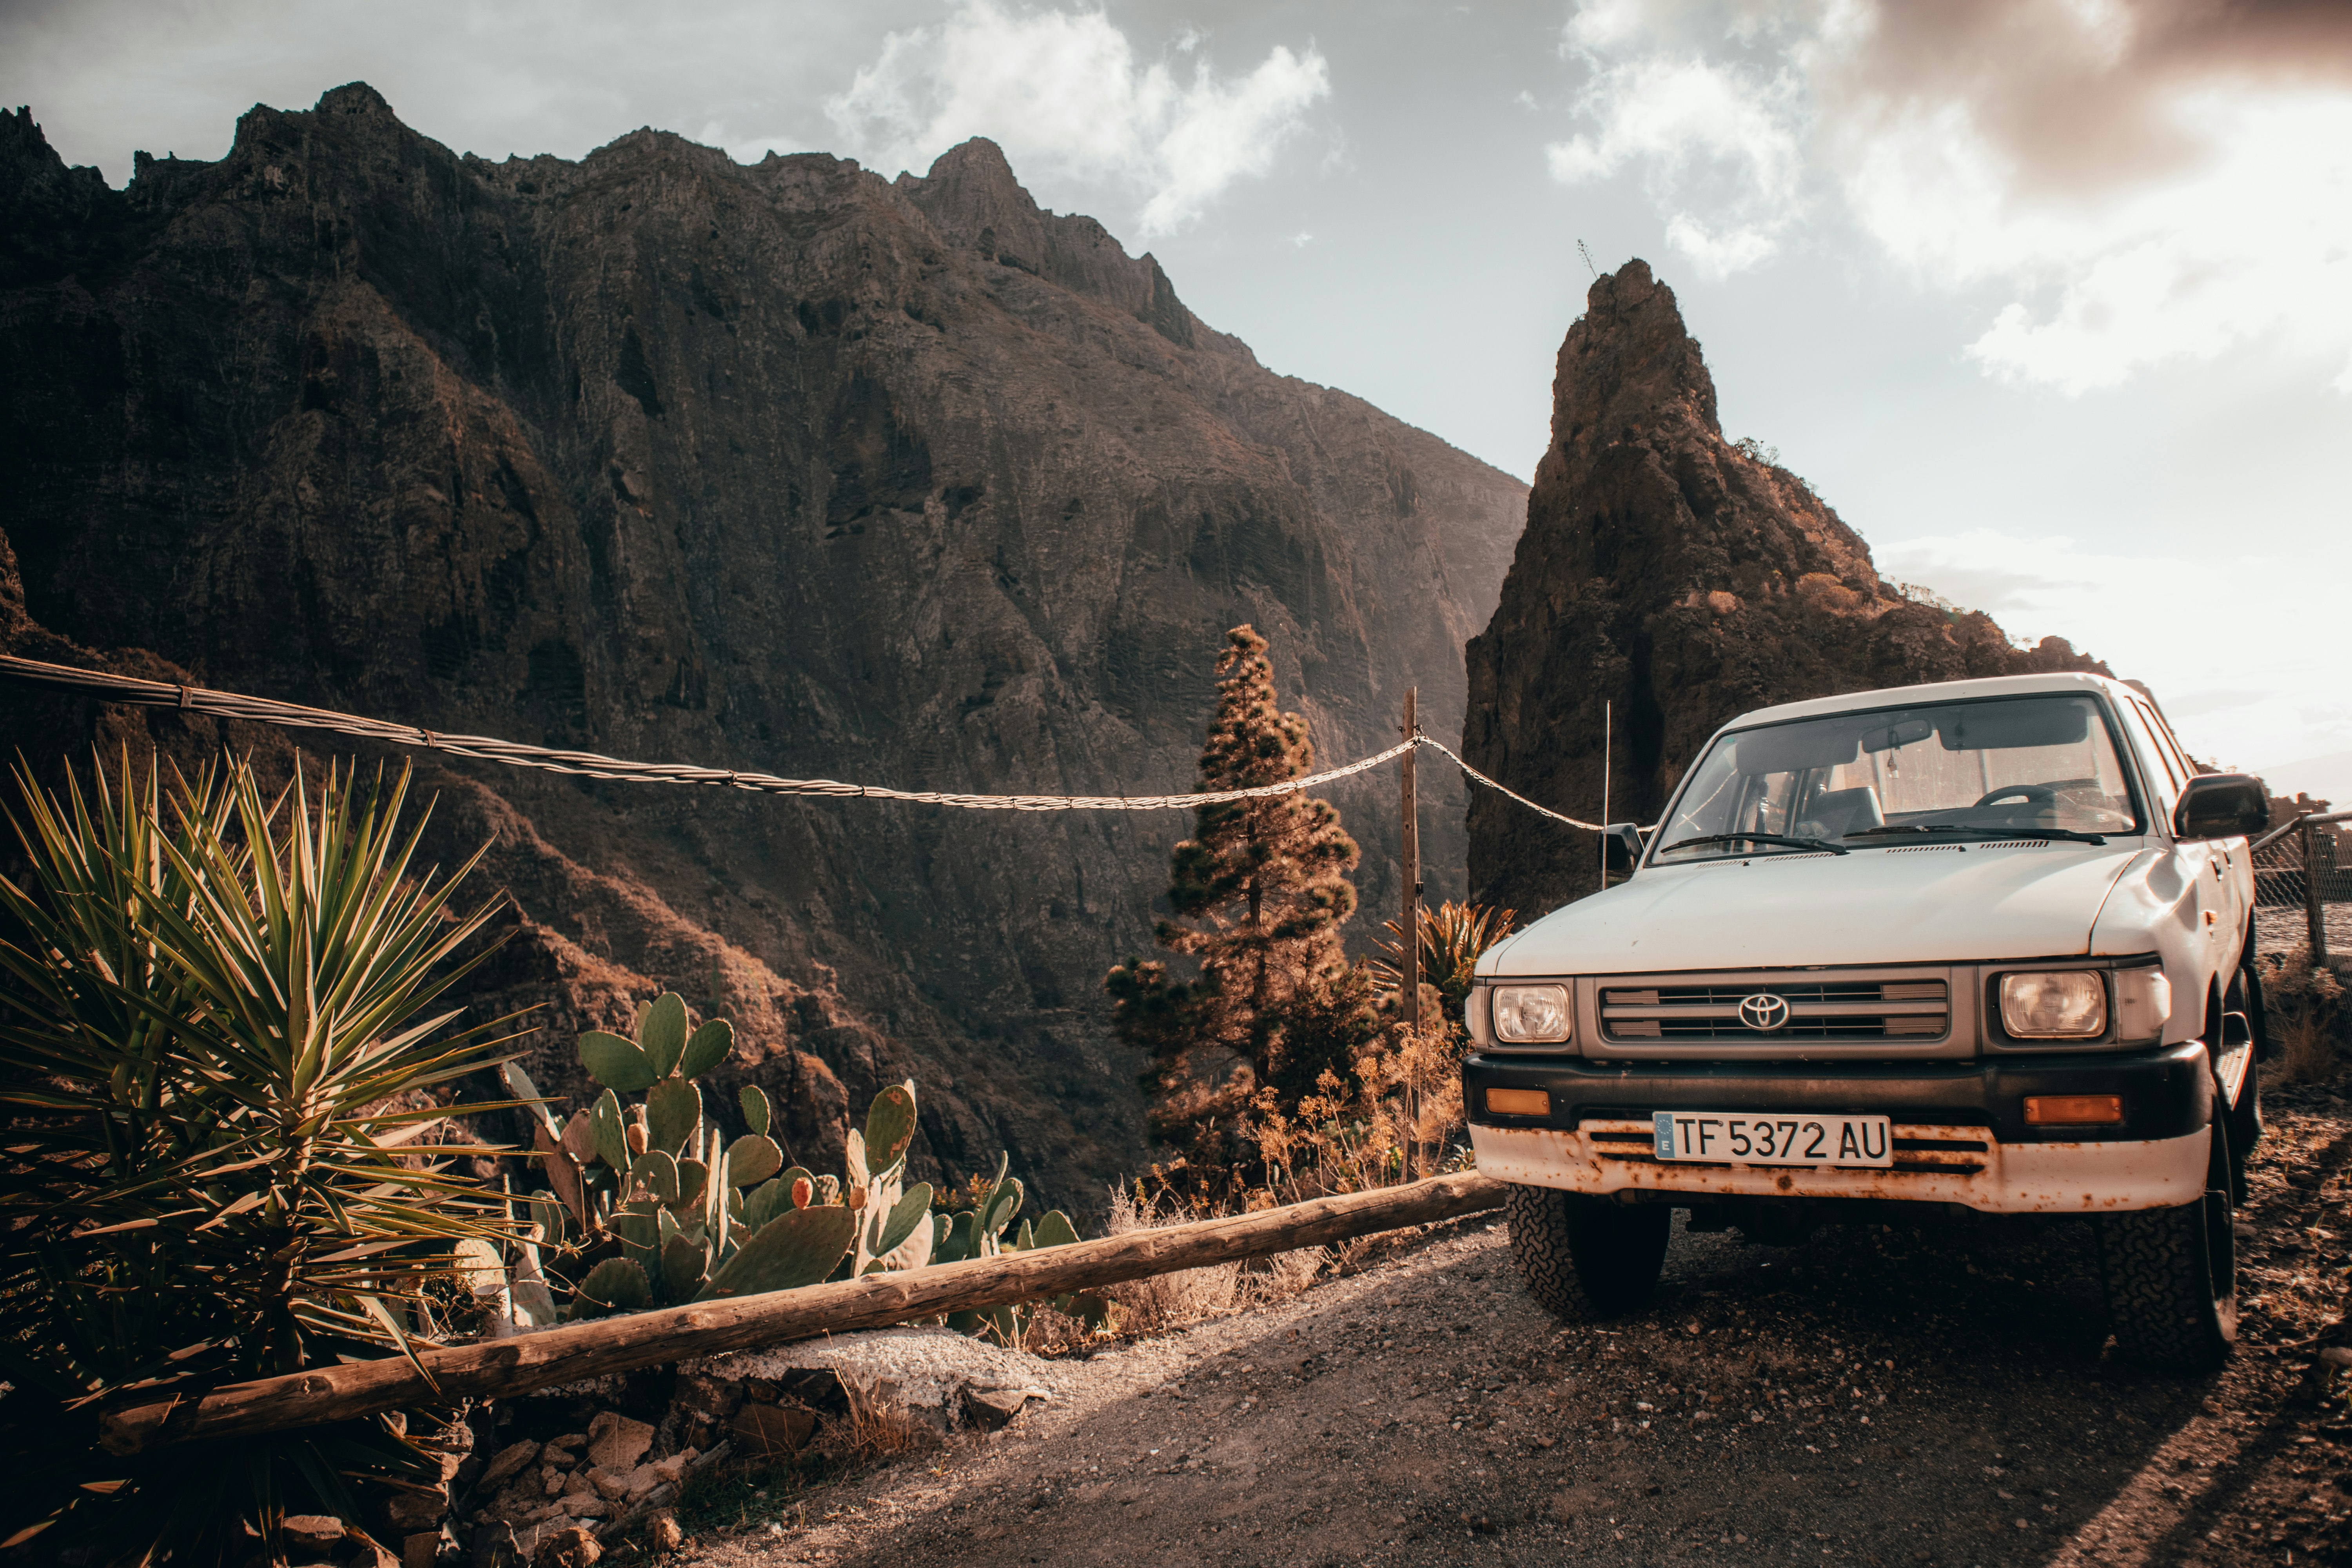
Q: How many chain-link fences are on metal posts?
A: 1